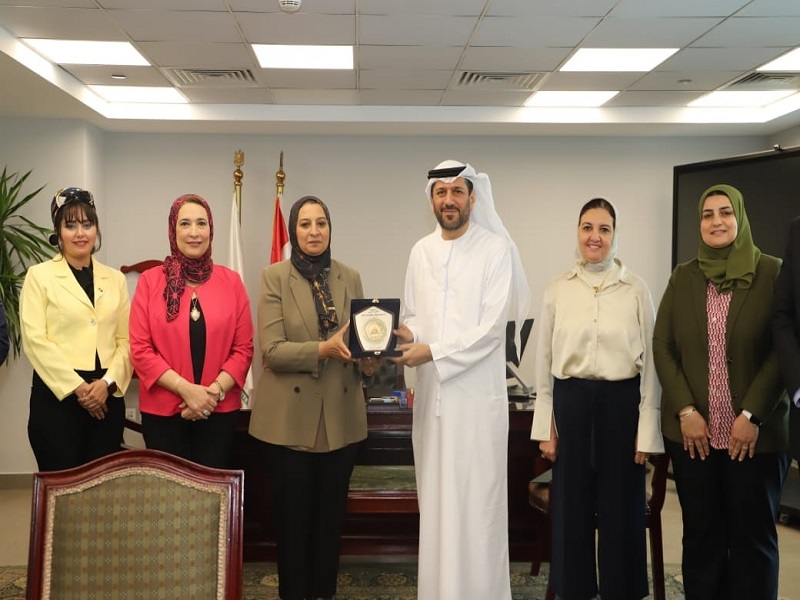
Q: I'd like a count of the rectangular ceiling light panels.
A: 7